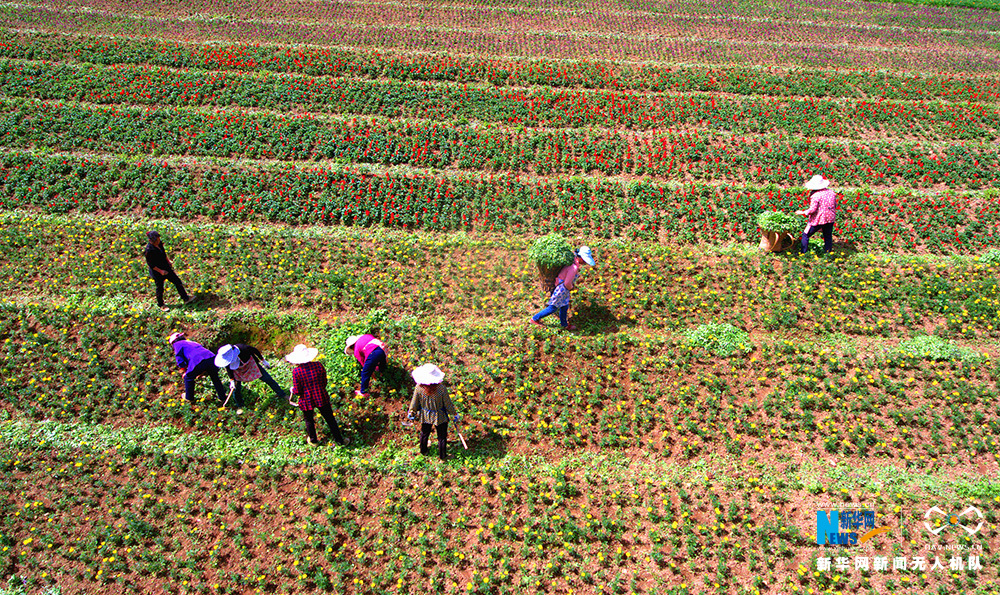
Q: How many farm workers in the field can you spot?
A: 8